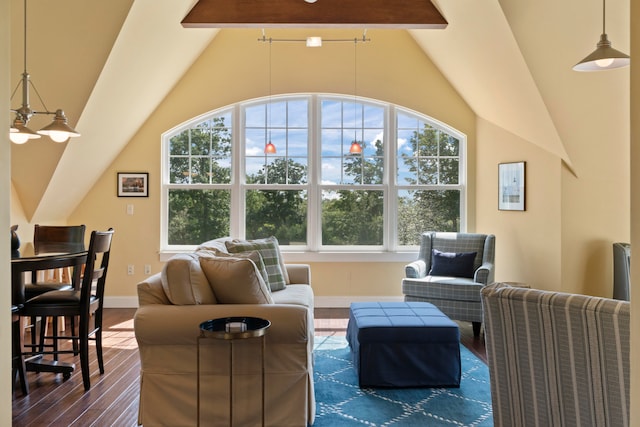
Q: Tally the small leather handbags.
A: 0